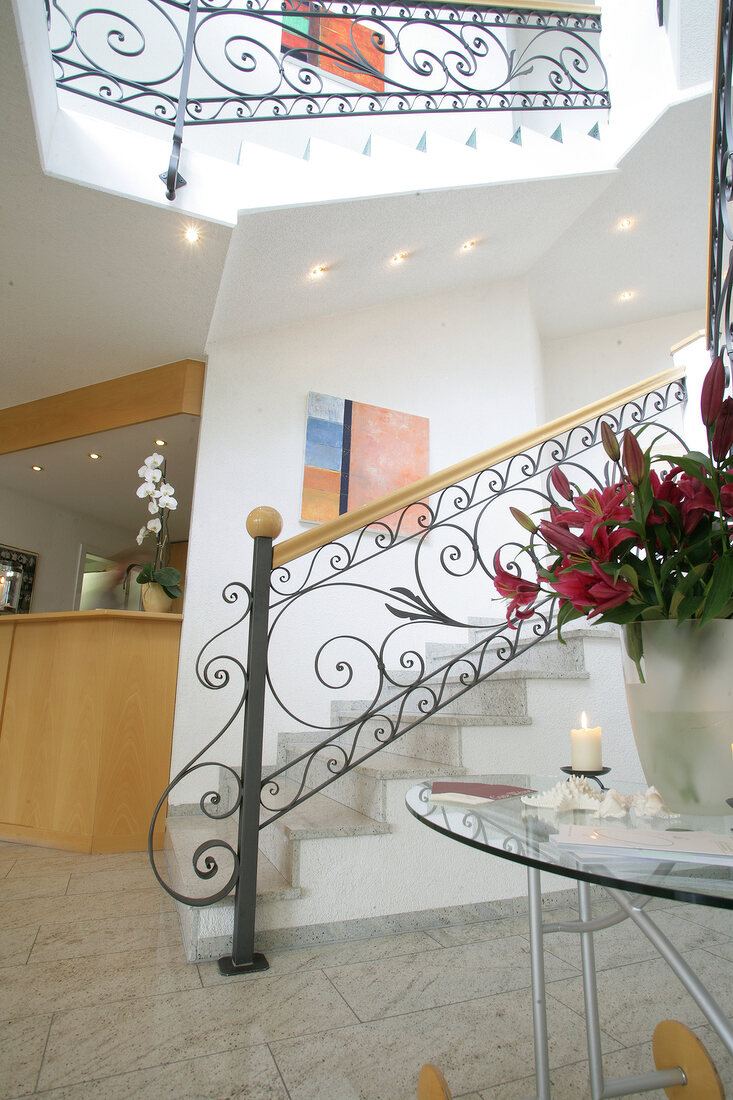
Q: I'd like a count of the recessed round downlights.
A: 9